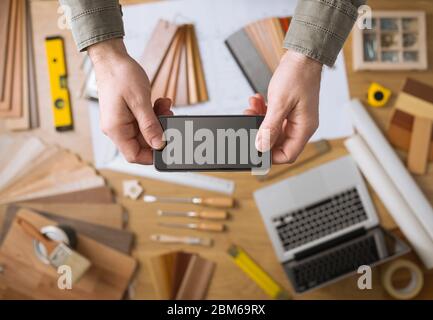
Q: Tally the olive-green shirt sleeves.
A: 2